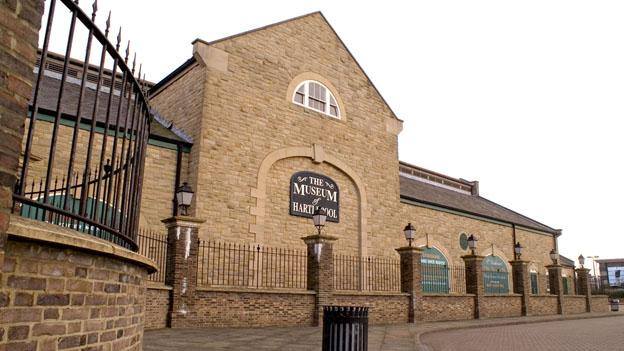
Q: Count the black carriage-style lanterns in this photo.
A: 7